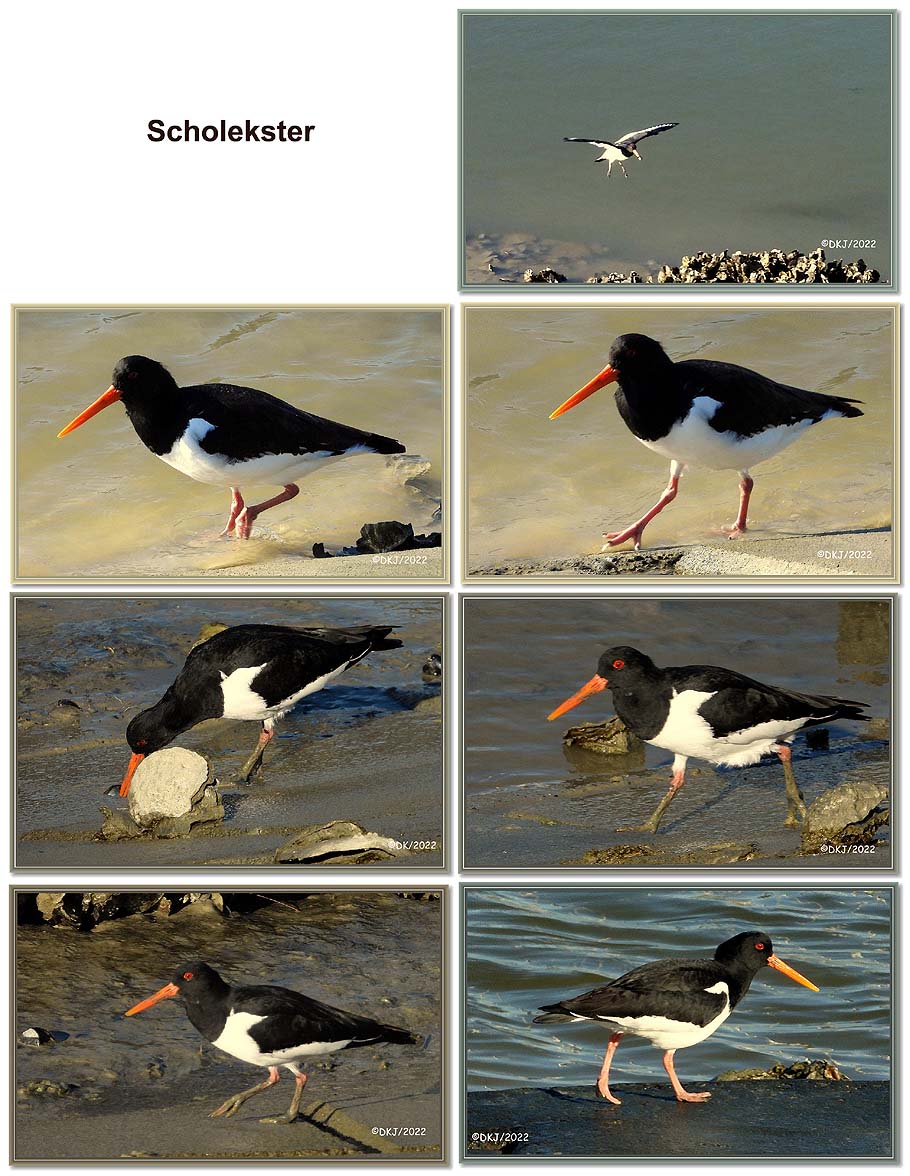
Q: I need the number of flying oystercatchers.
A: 1